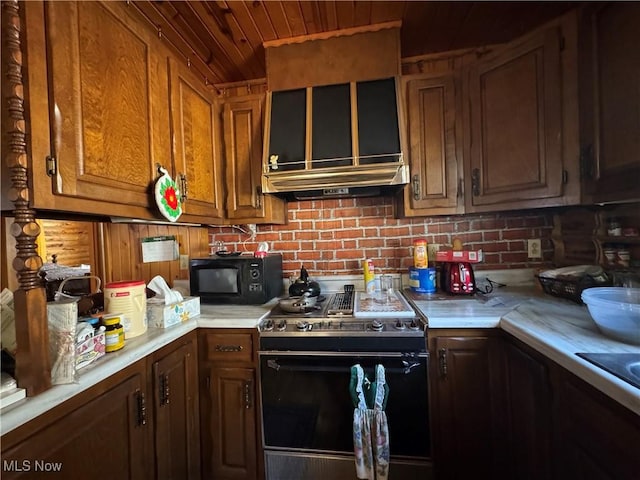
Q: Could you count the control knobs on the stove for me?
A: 6